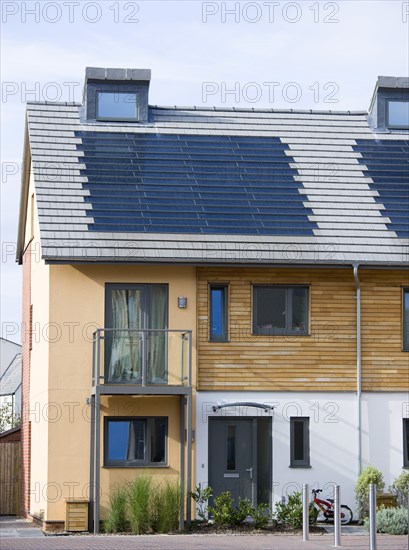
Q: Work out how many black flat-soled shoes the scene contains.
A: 0